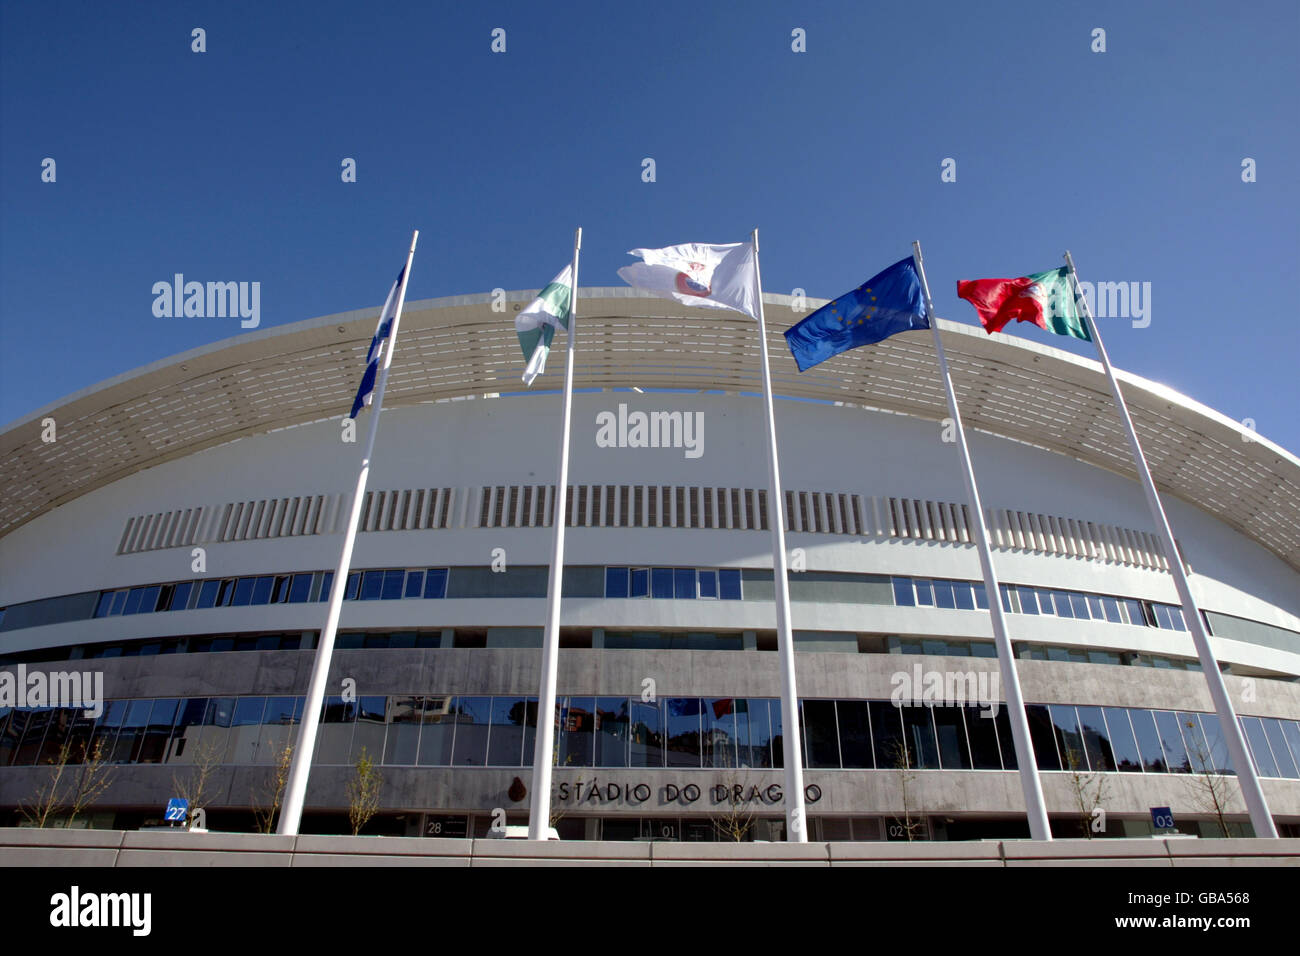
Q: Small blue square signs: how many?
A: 2